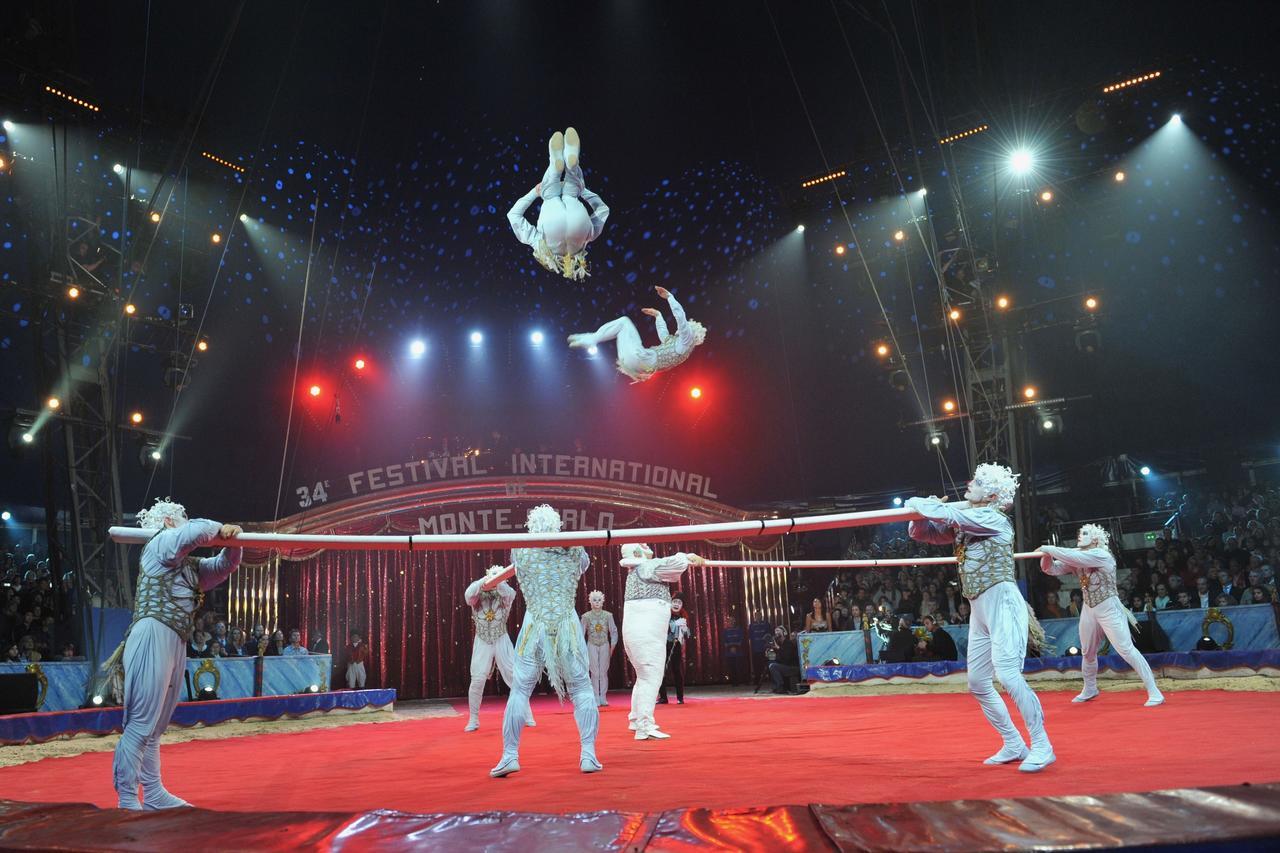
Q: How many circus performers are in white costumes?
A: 9